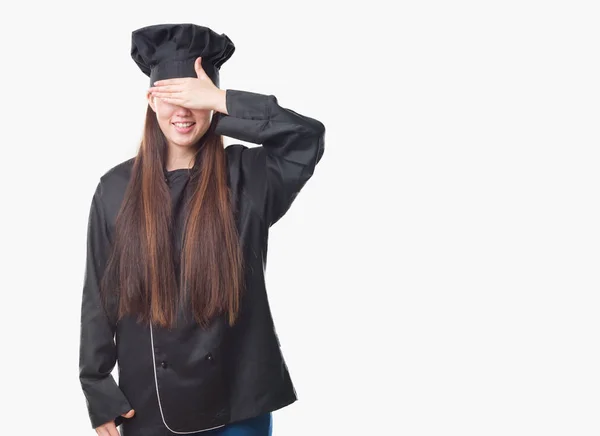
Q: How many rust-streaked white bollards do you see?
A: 0